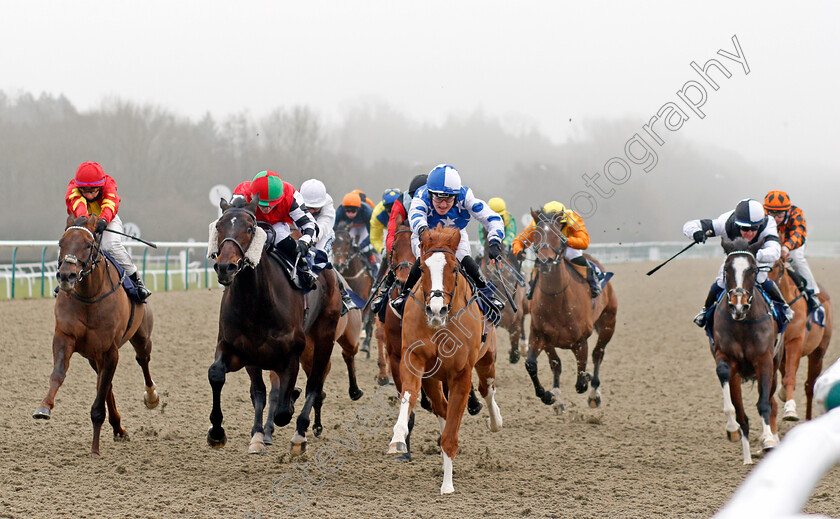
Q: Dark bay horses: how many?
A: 2